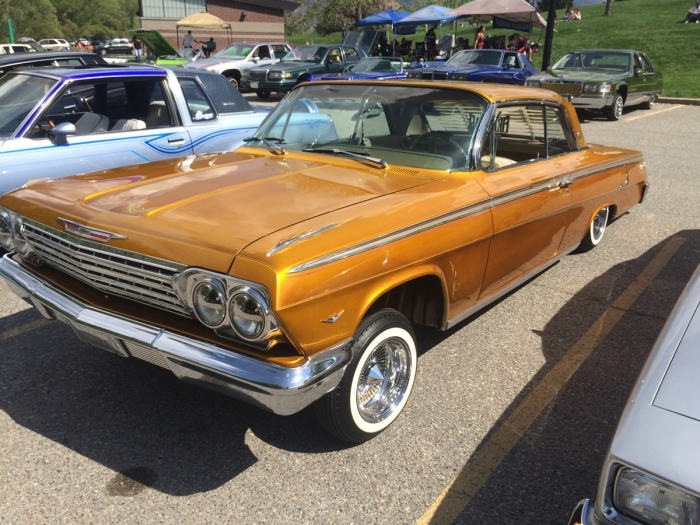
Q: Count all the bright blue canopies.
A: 2